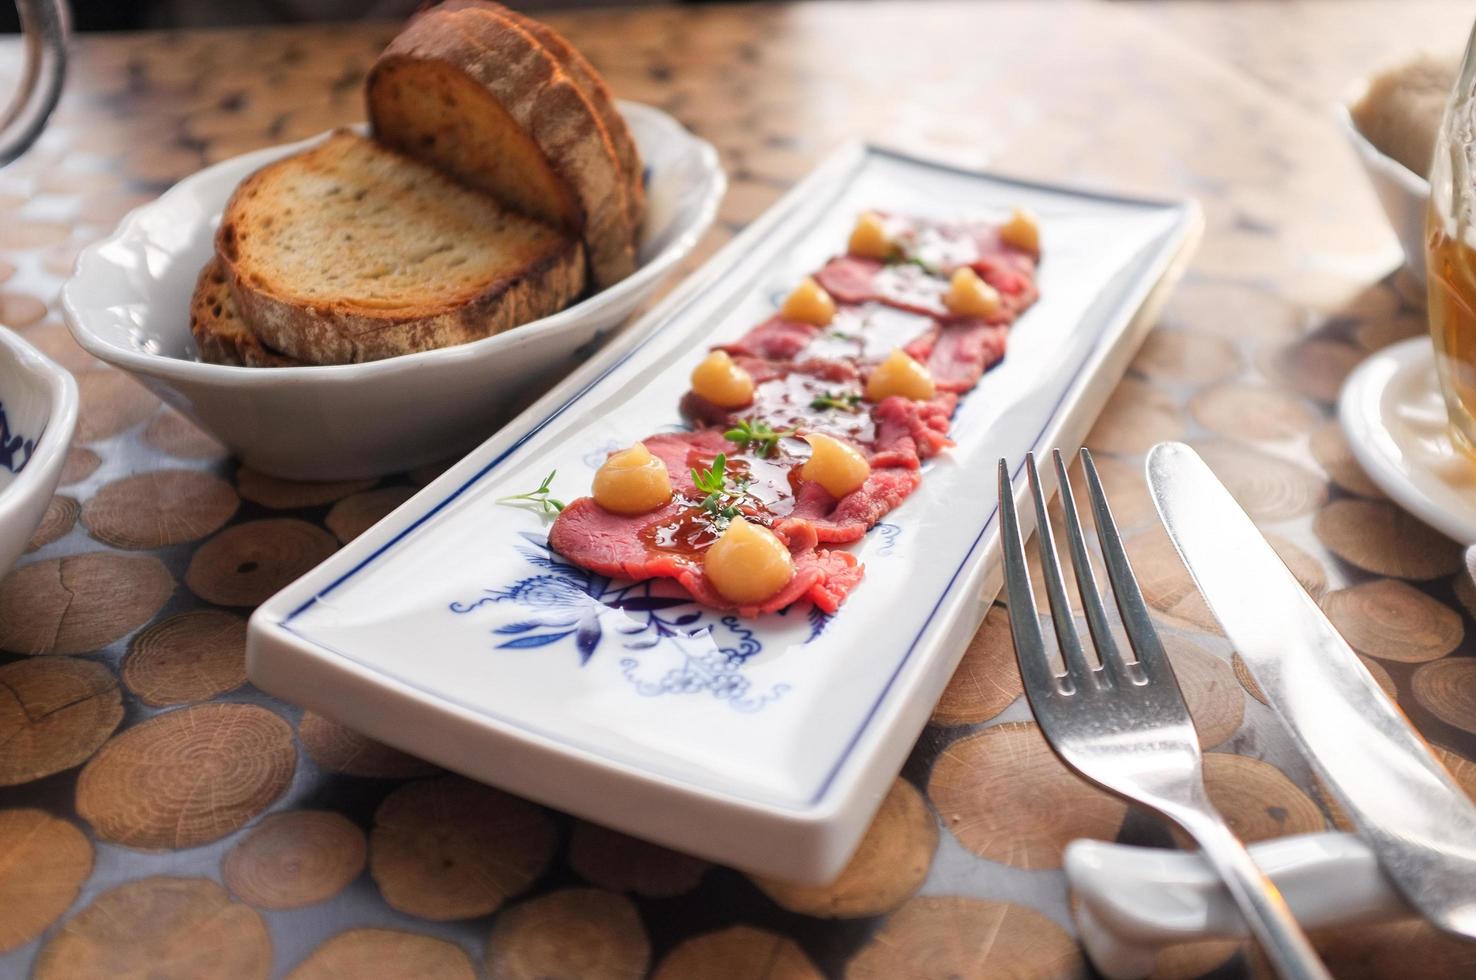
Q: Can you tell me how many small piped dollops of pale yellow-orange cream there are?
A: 9